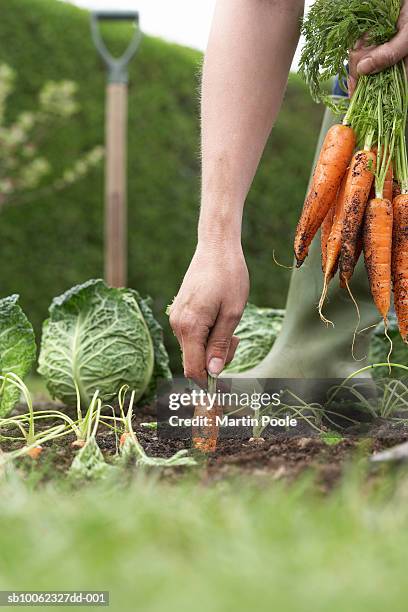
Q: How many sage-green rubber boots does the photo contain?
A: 1